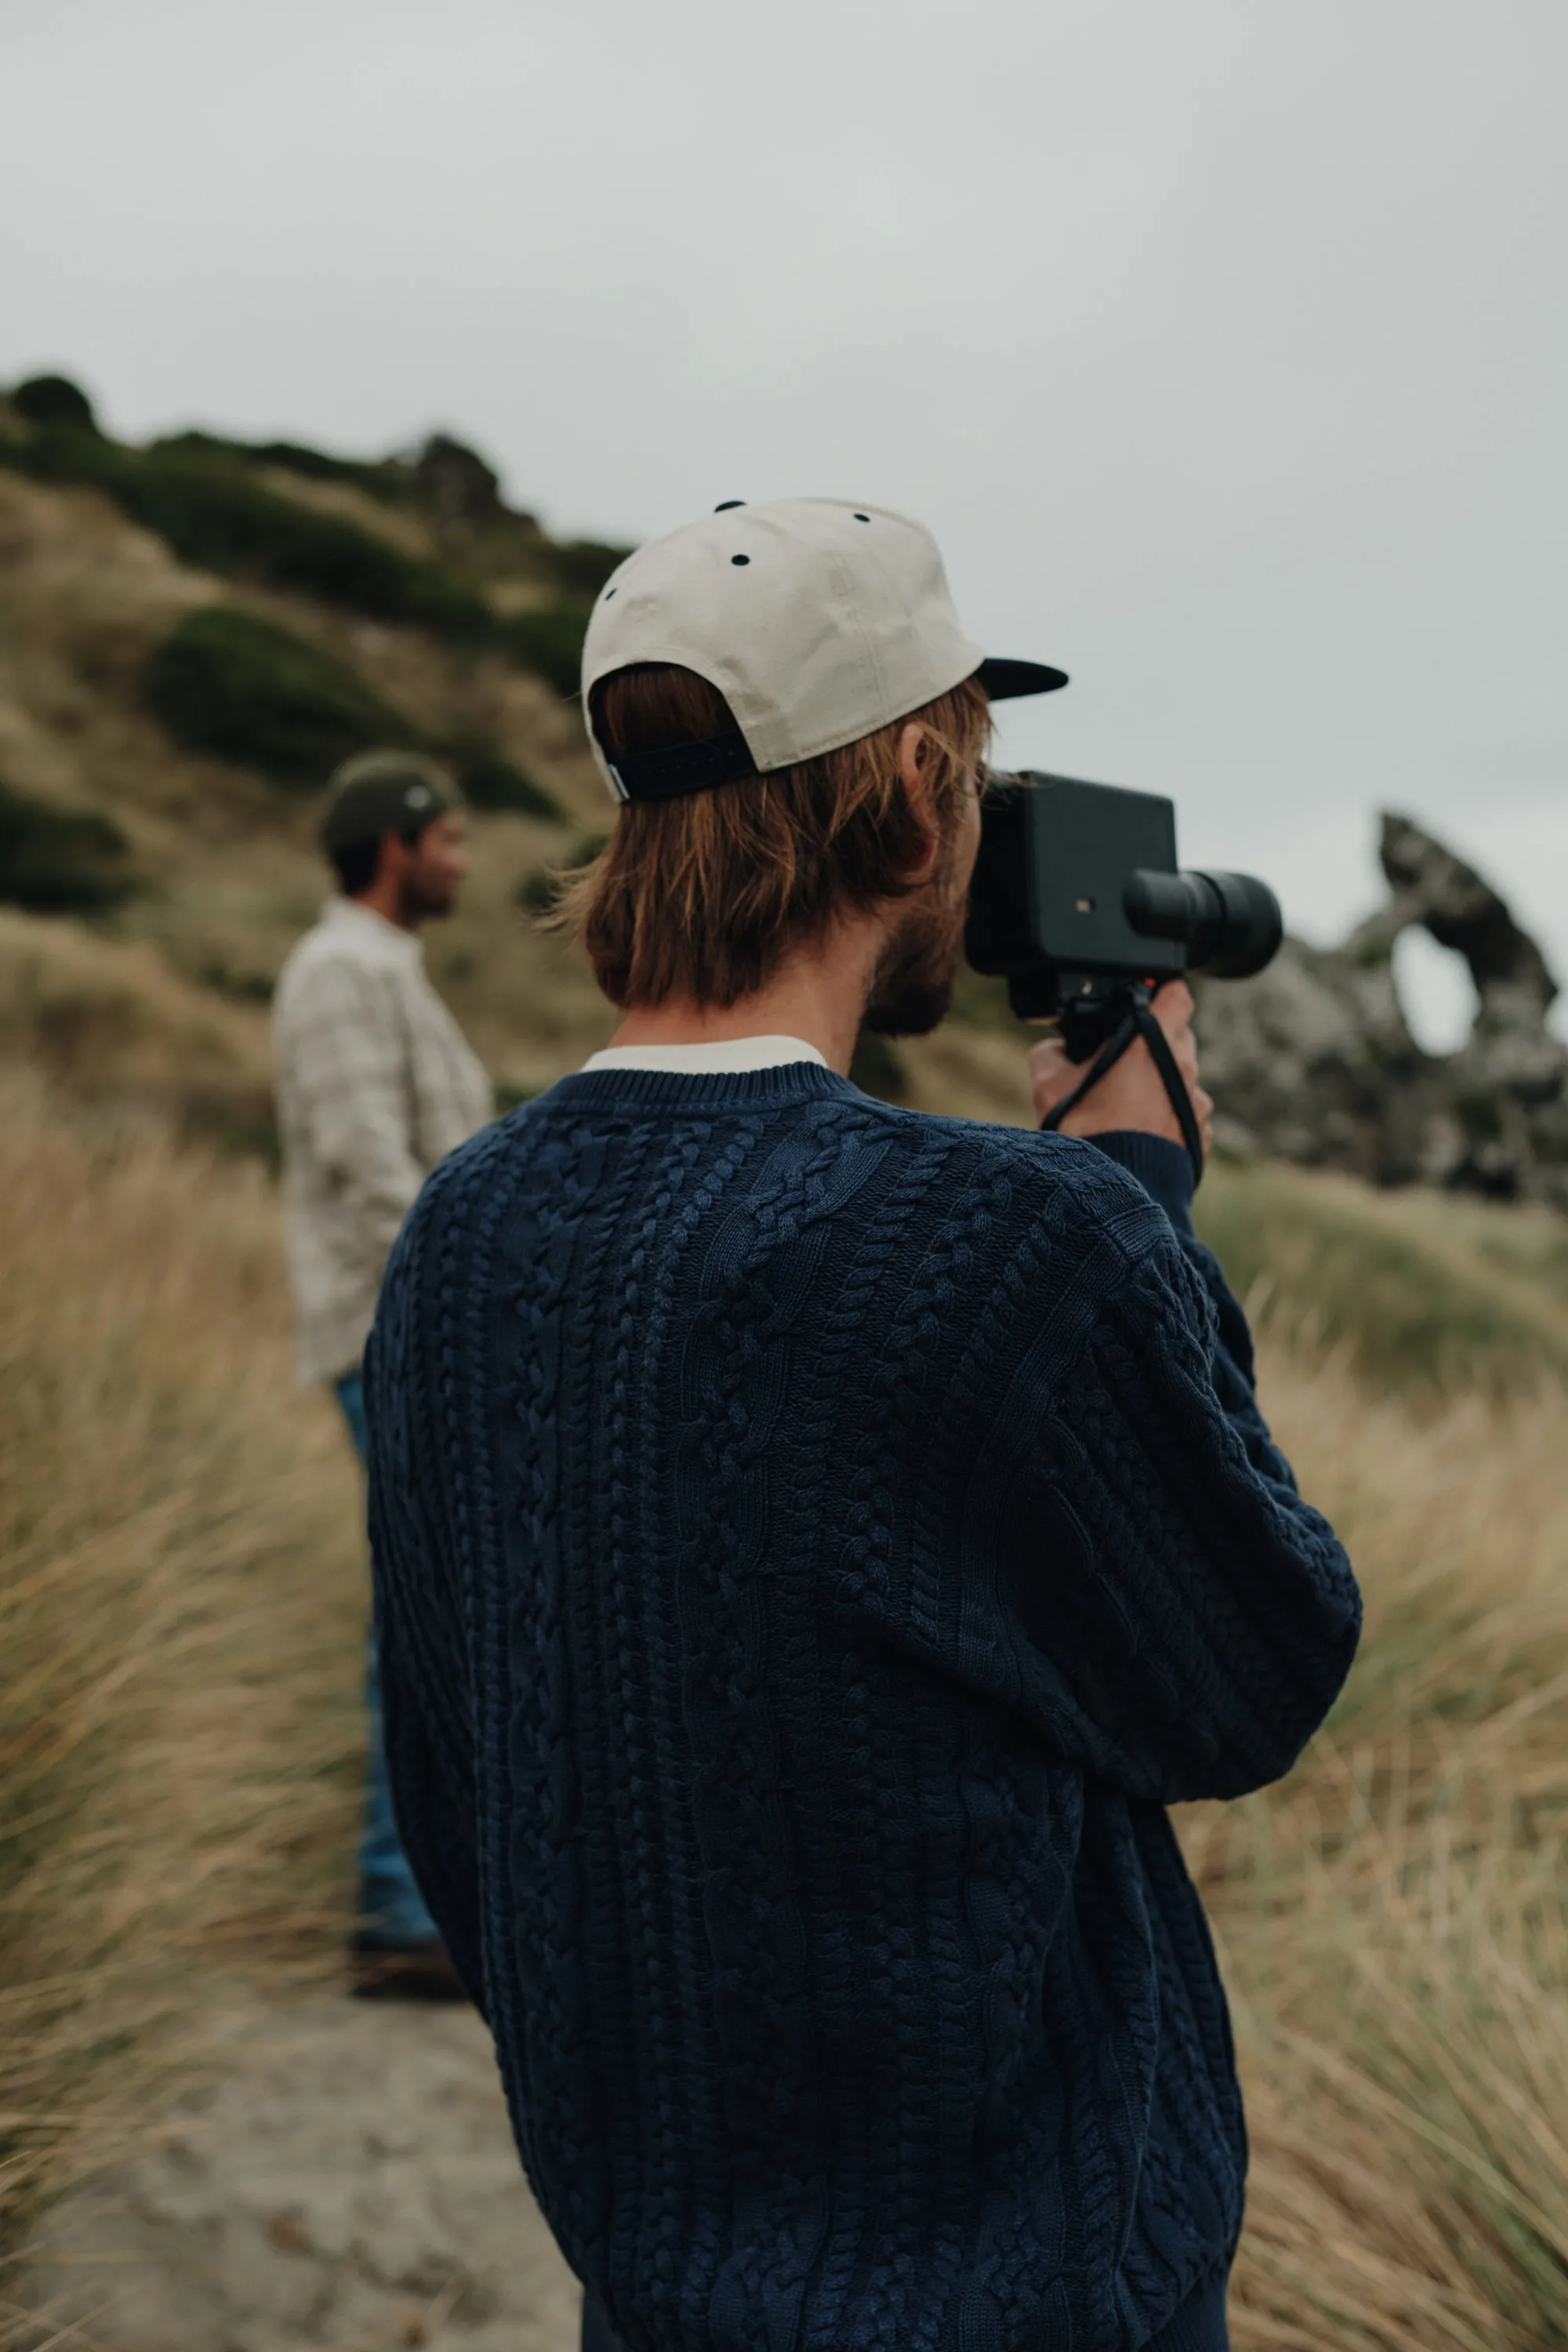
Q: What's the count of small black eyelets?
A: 3